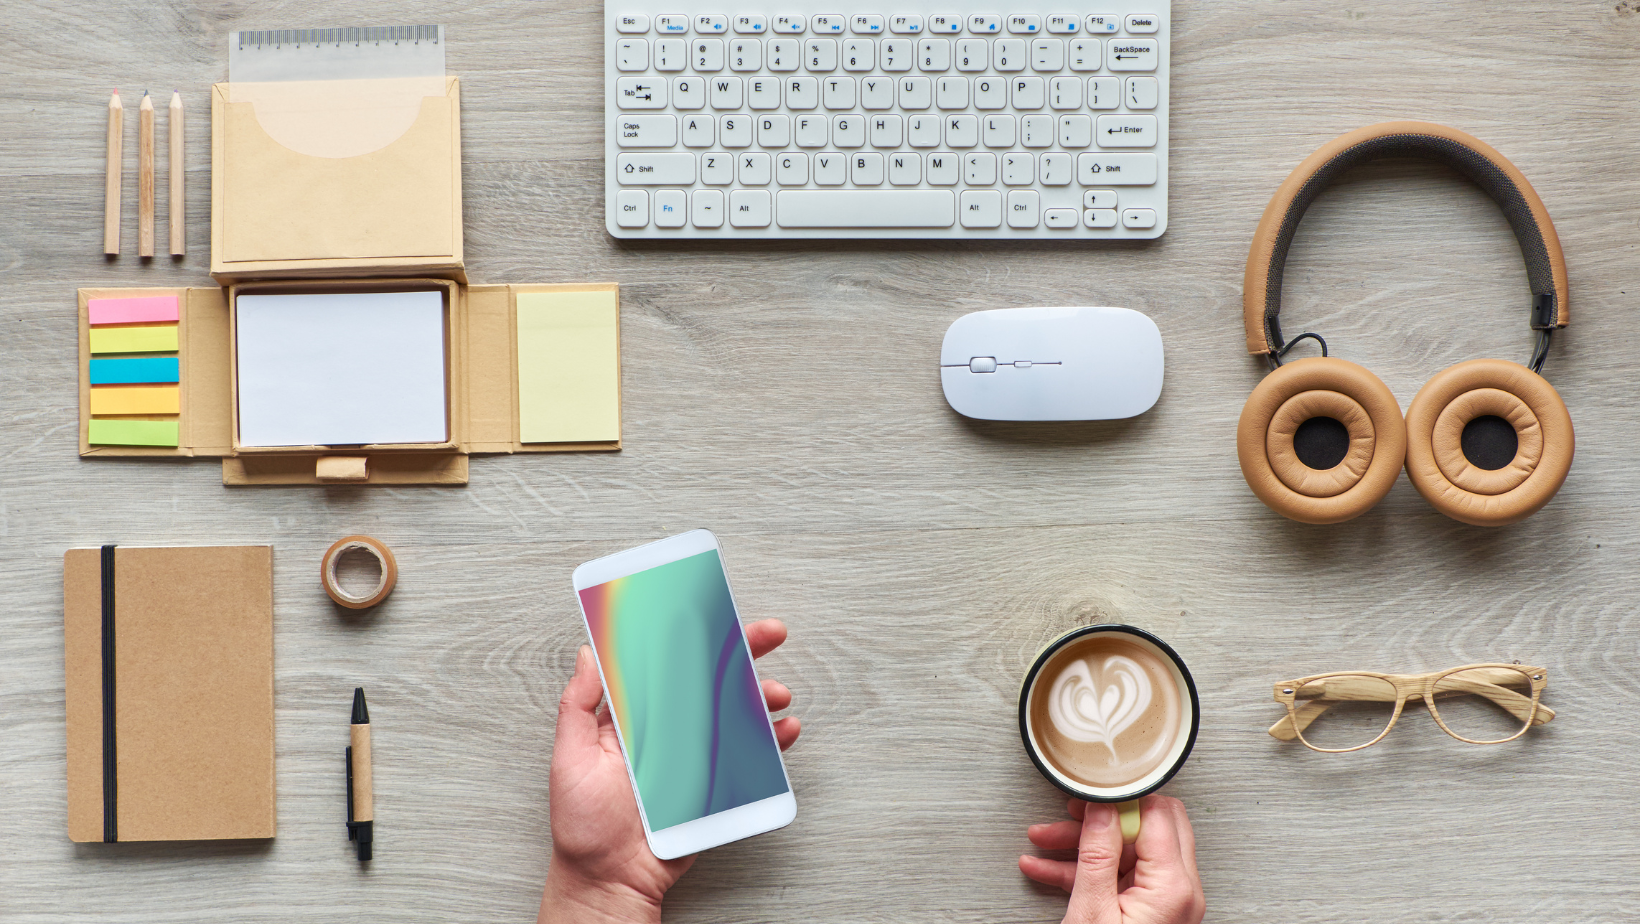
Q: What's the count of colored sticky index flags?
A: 5